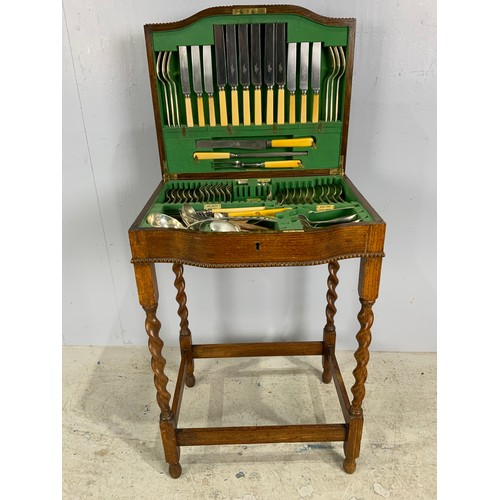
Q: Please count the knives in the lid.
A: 13